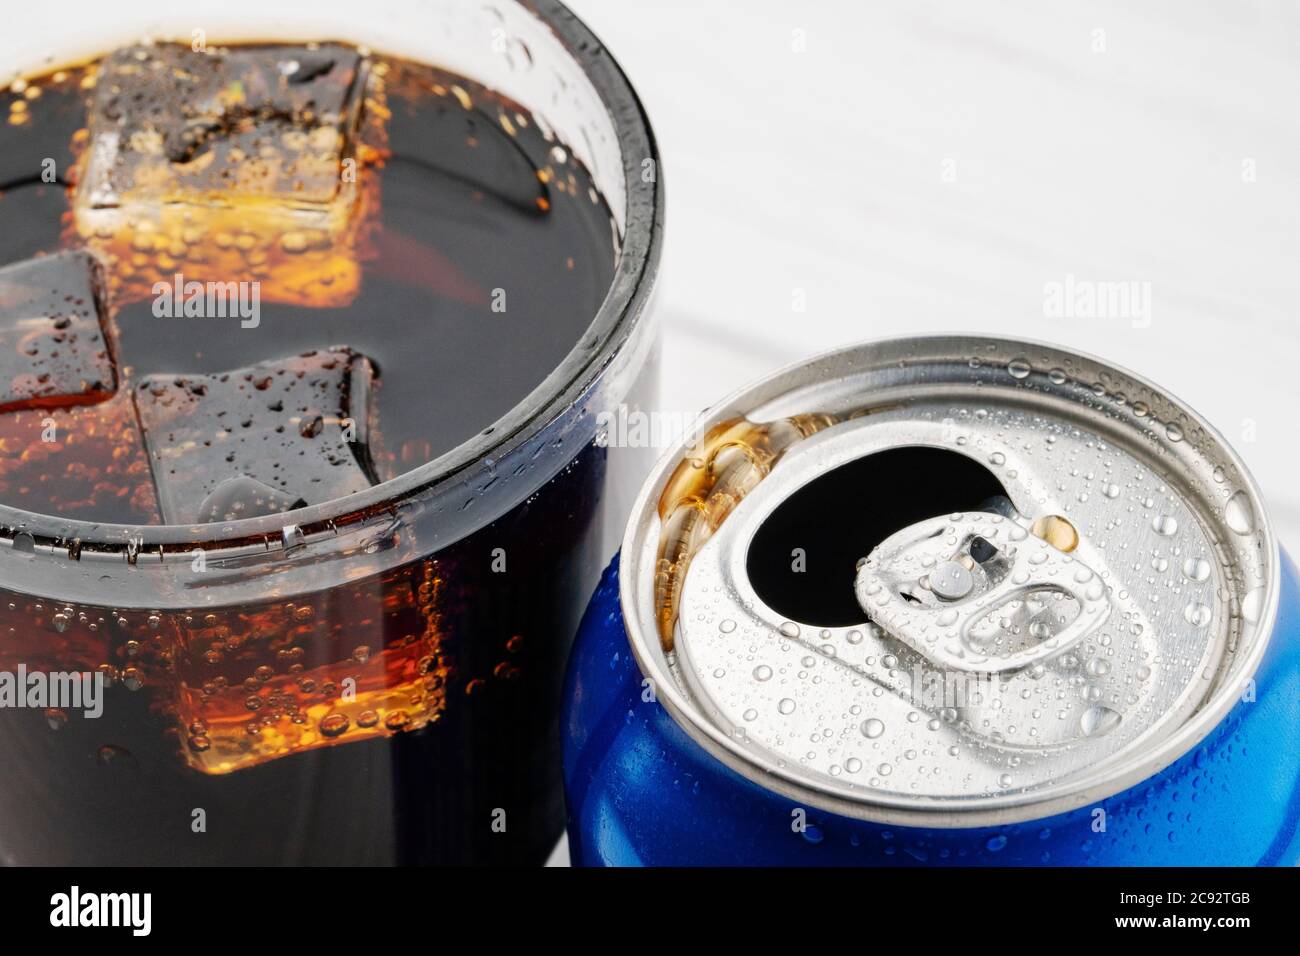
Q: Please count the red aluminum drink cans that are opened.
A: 0